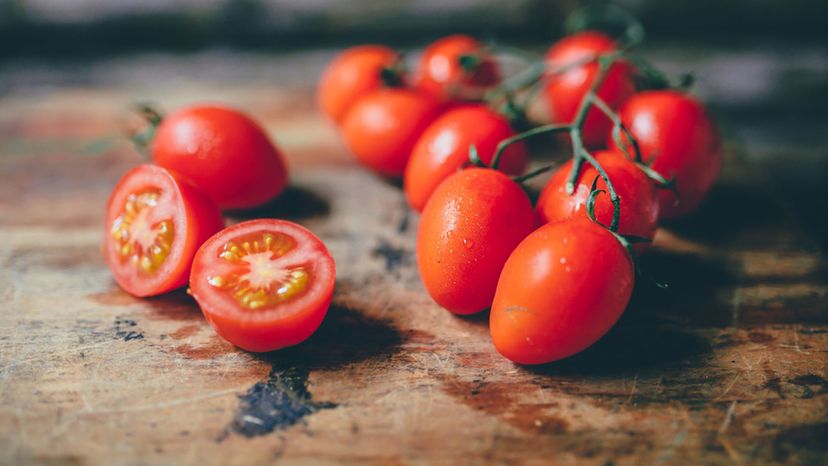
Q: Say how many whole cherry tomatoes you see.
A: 10